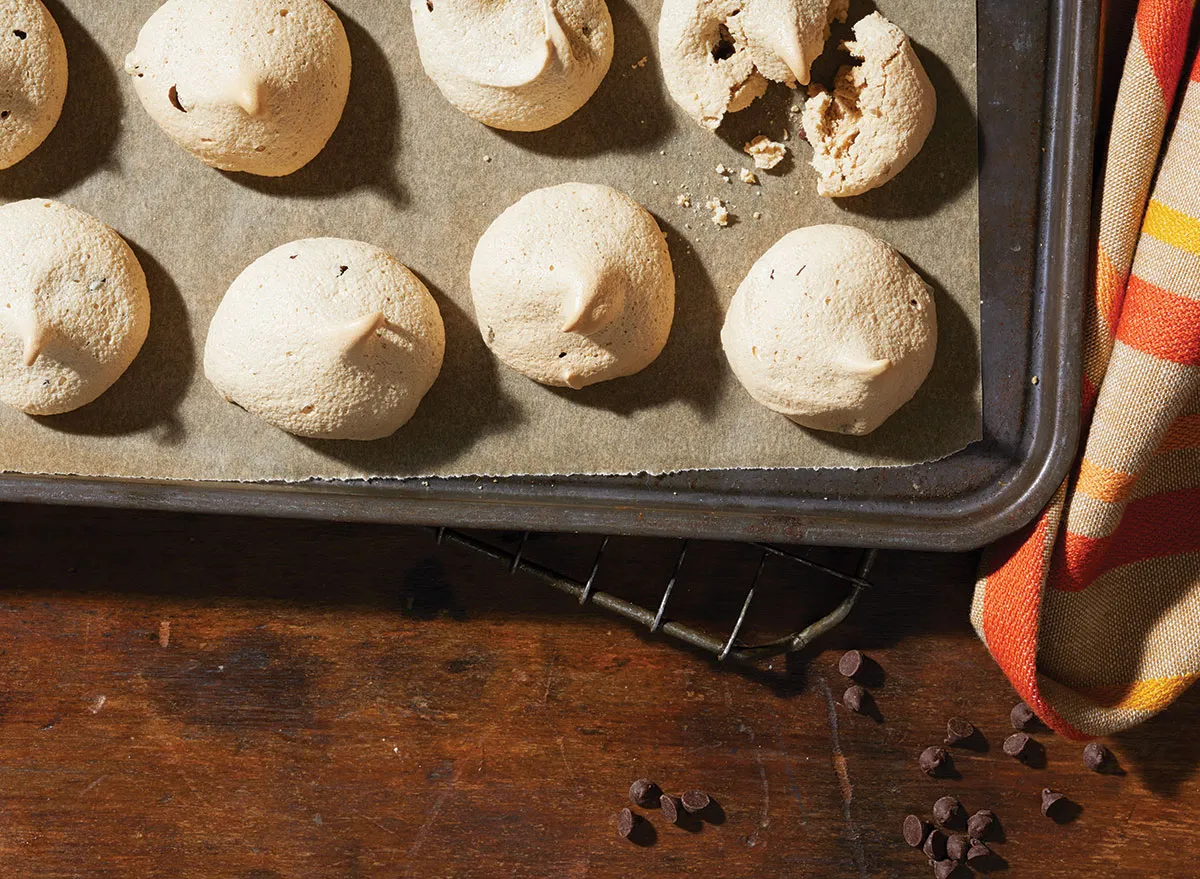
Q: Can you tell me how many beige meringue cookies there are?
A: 8